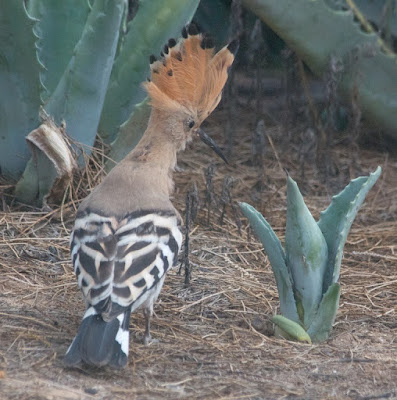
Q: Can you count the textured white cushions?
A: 0